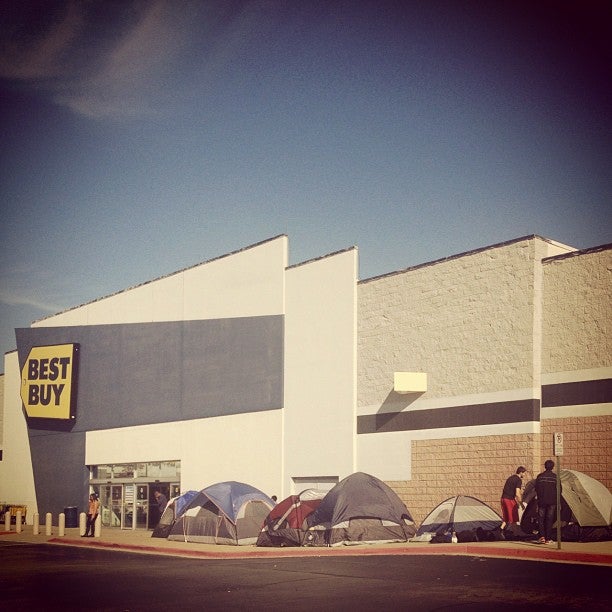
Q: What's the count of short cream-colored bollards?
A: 7